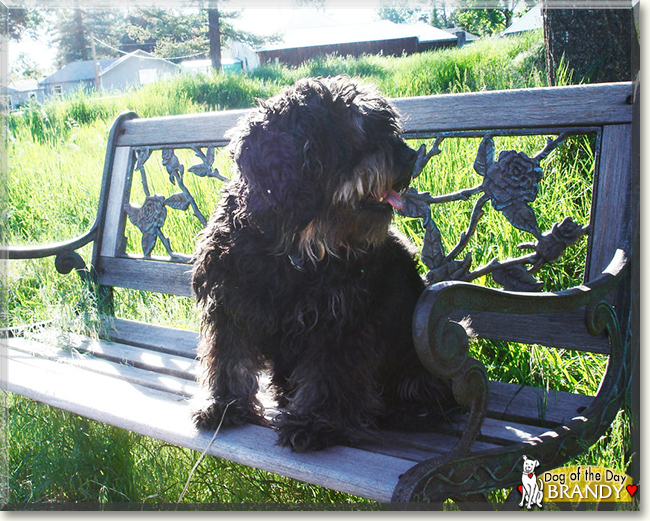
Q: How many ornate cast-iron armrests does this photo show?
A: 2